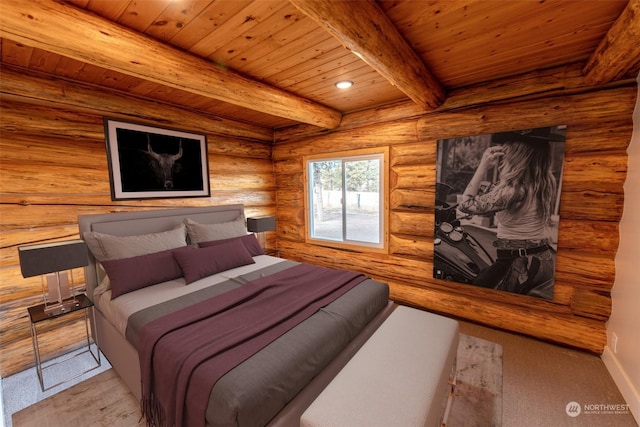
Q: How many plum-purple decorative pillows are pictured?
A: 3